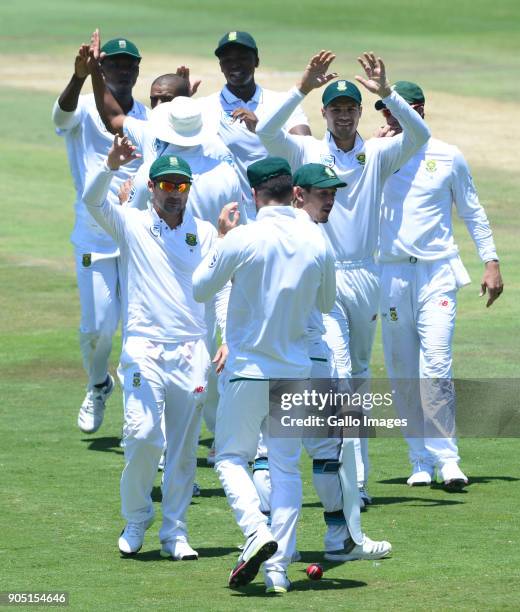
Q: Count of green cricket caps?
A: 7